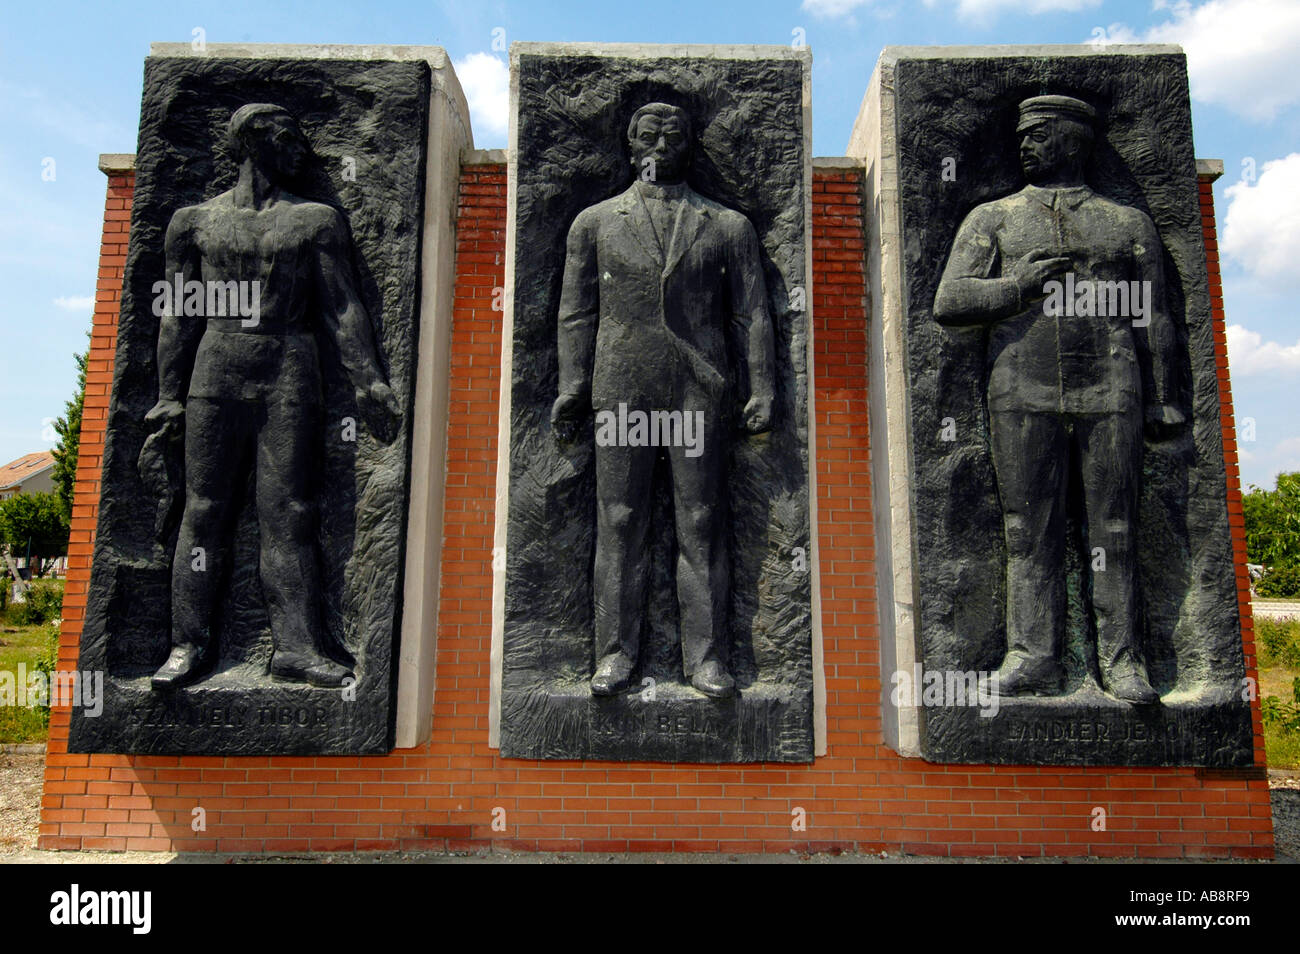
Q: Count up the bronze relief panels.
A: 3